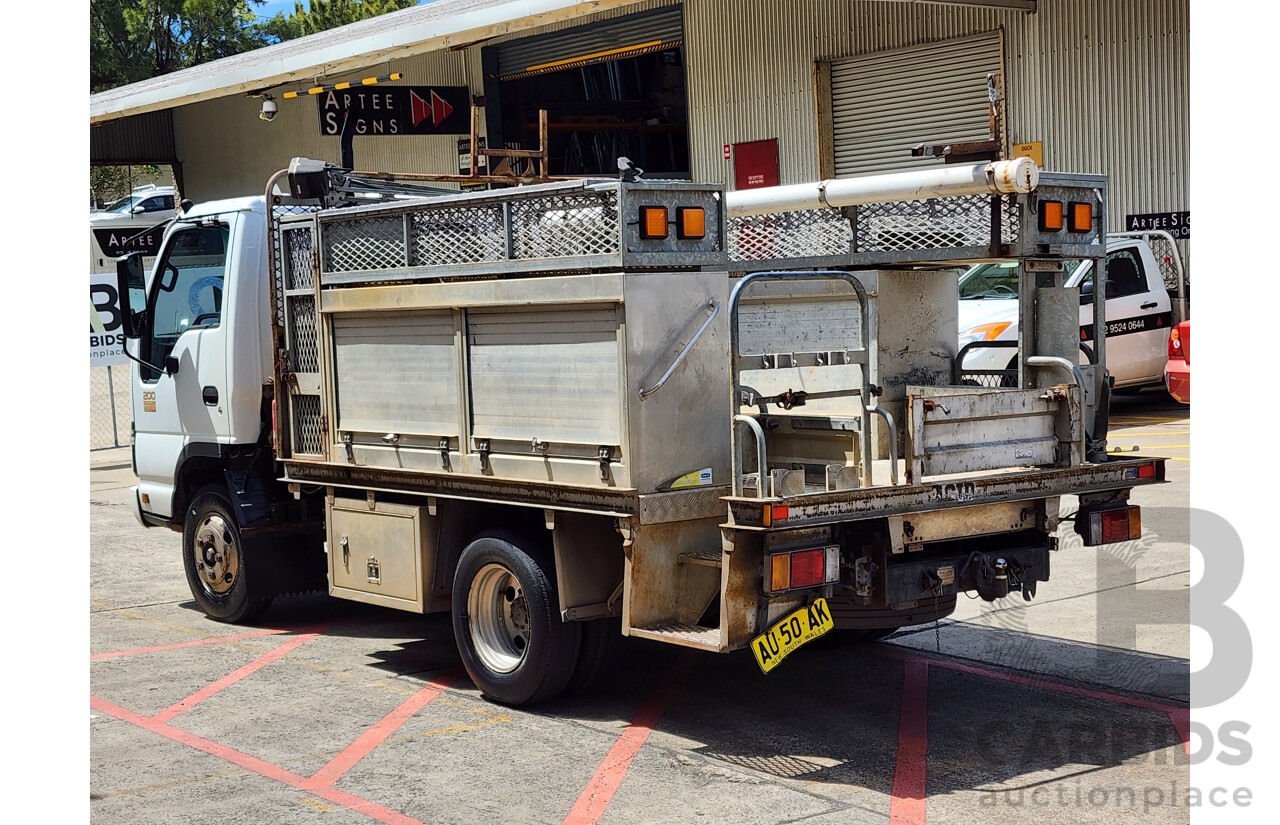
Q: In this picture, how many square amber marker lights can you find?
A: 4